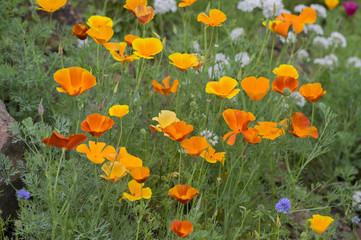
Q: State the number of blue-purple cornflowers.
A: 2